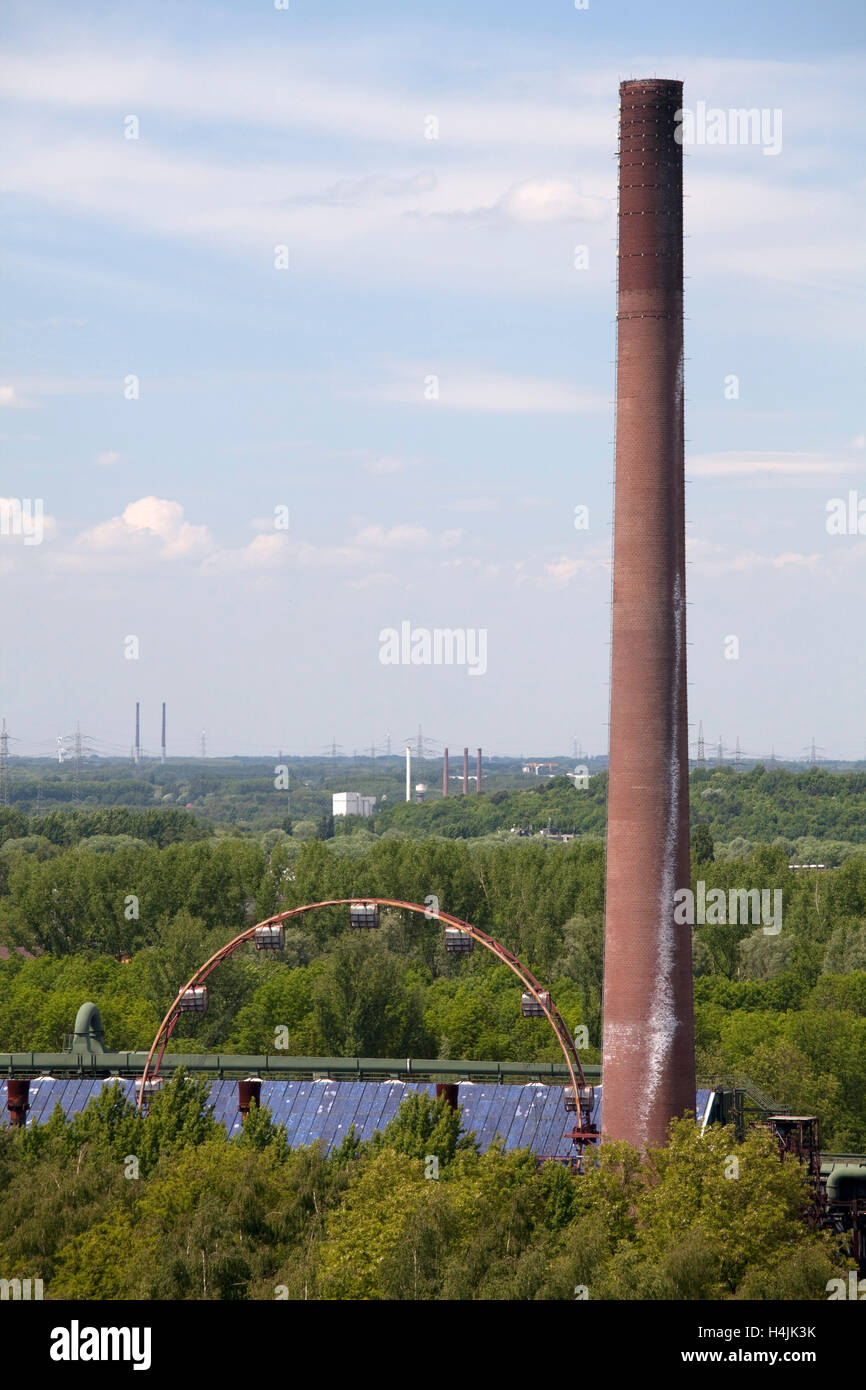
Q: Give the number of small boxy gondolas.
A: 7